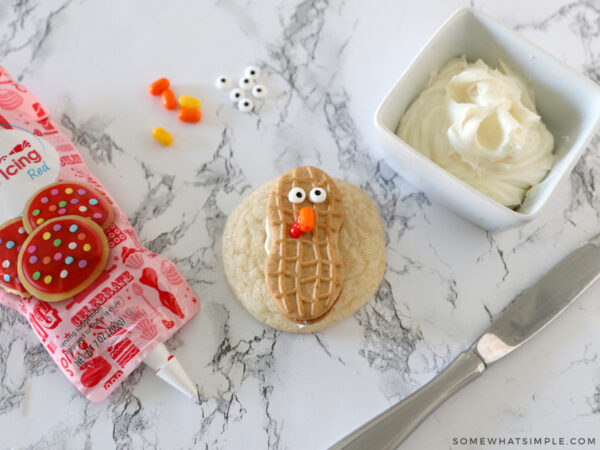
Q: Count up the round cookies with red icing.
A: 3